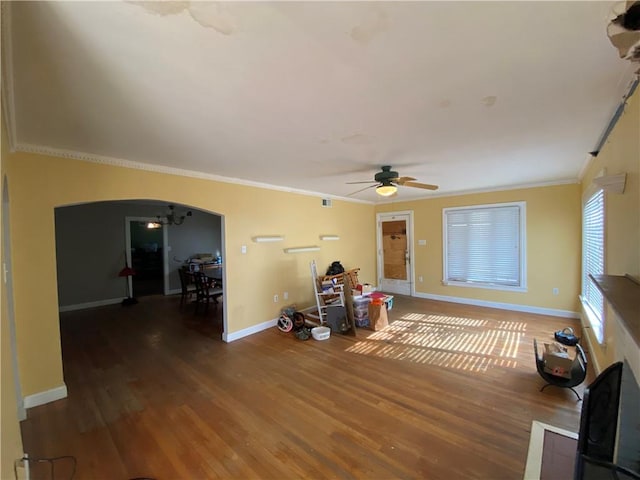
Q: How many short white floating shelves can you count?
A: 3